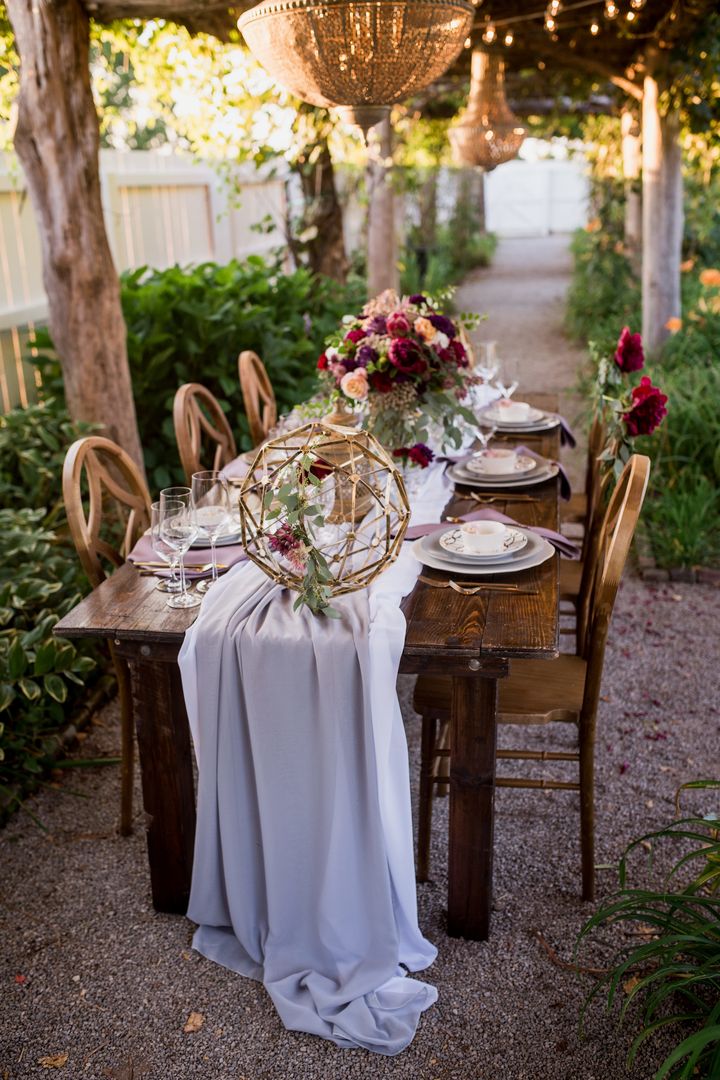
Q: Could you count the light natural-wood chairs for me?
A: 6